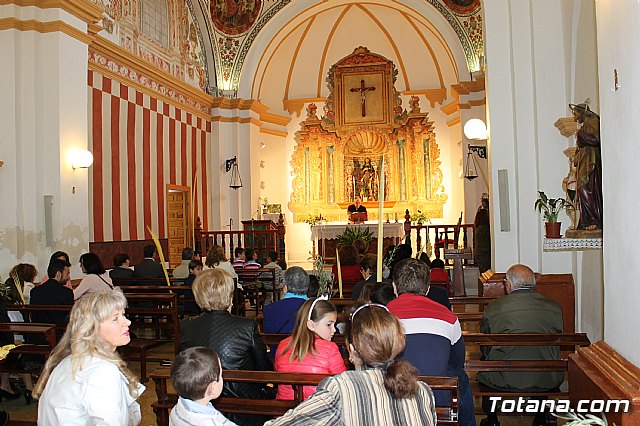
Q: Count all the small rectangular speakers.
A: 2